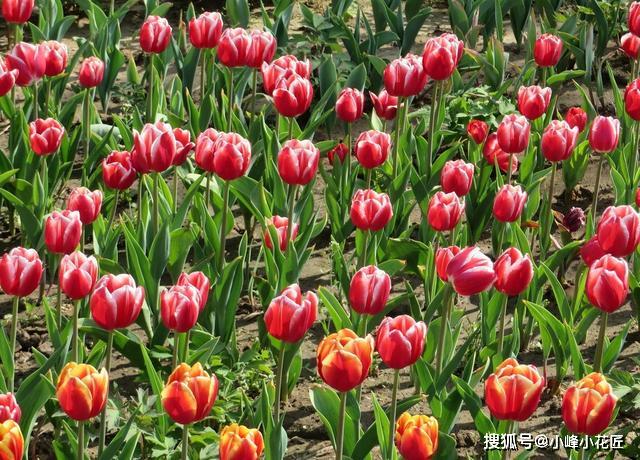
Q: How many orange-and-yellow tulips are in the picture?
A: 8